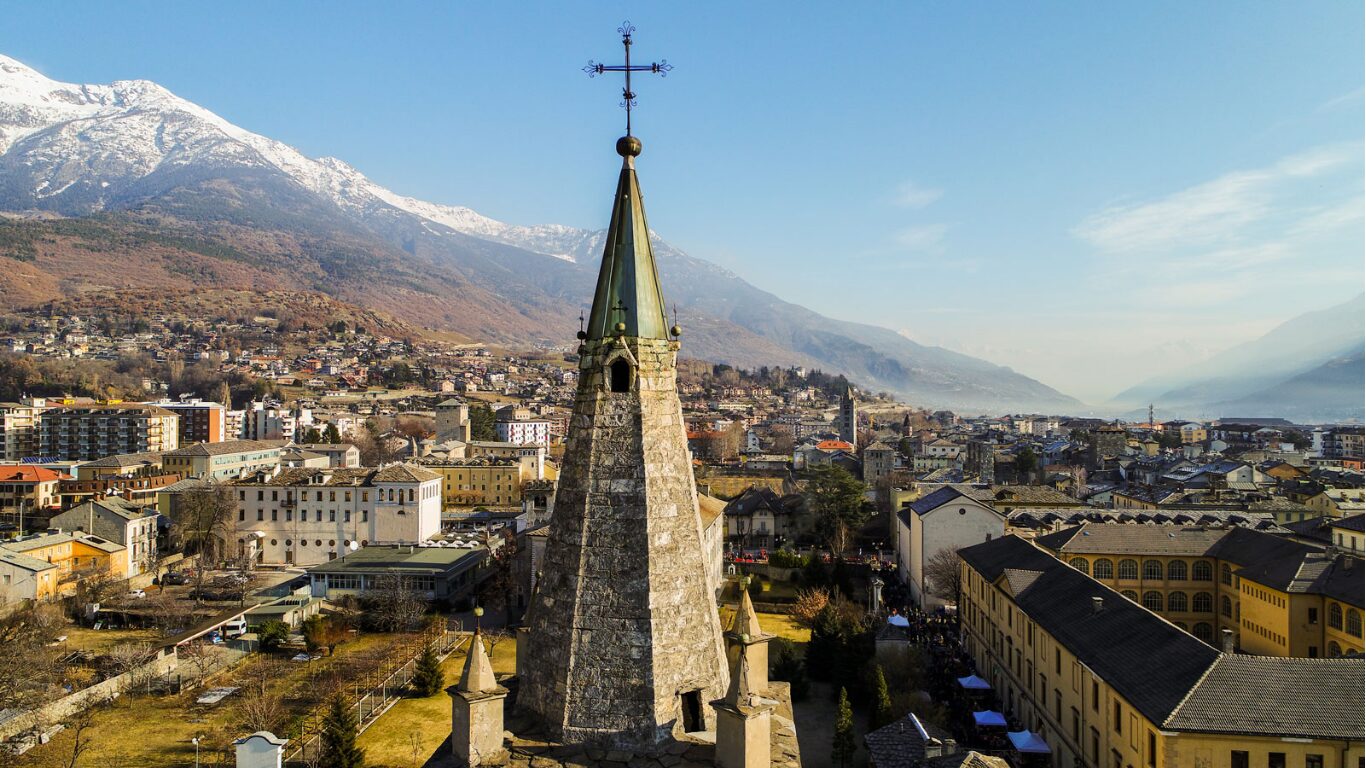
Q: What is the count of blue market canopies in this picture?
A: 4